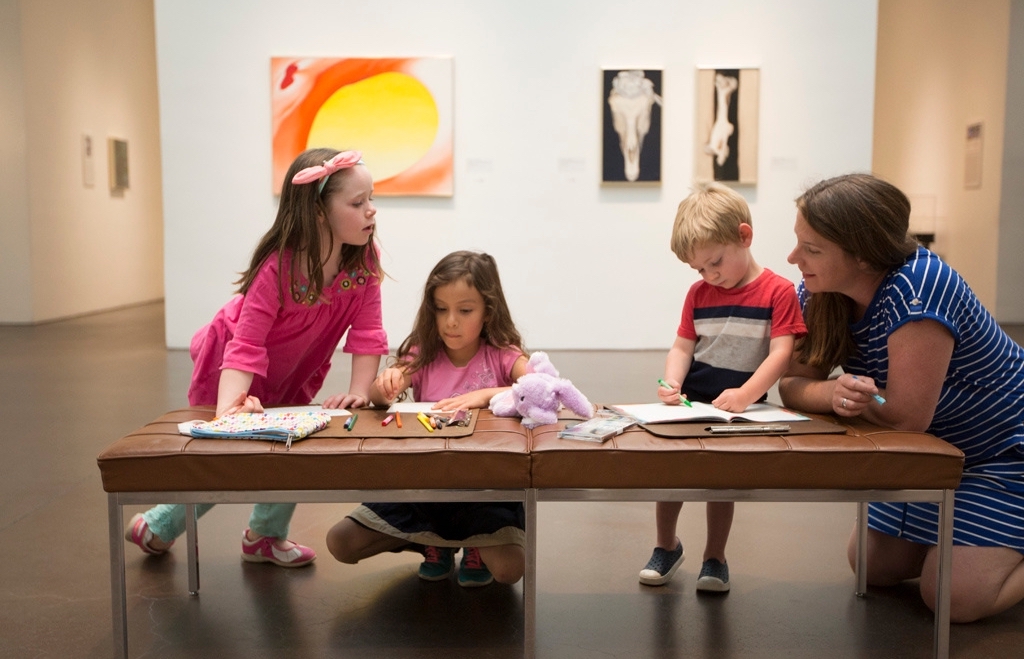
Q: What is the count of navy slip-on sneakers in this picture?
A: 2